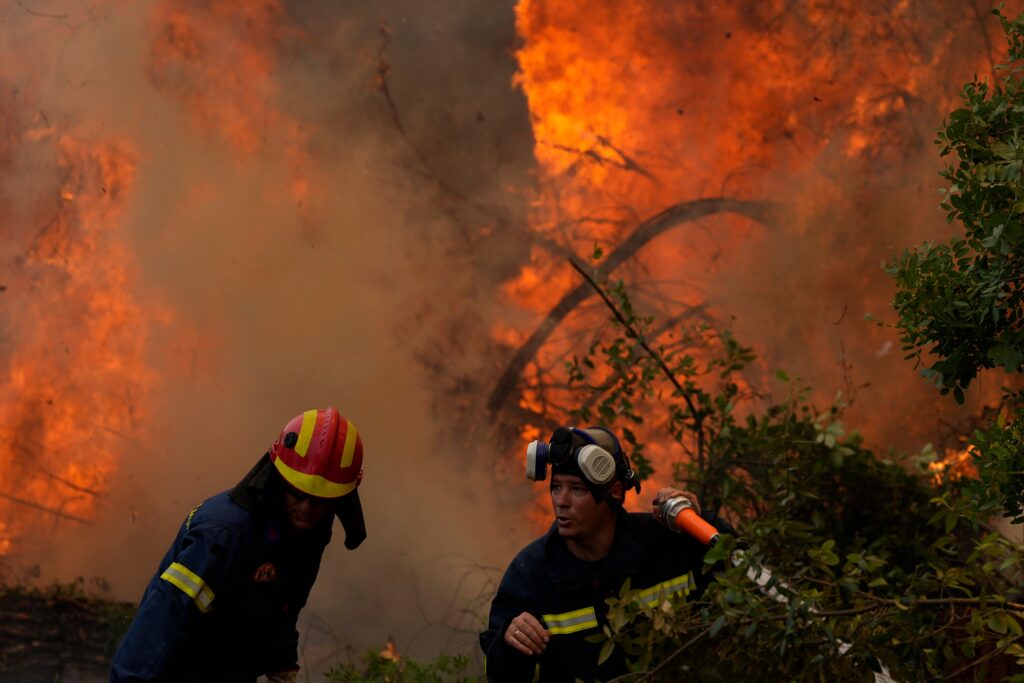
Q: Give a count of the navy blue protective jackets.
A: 2